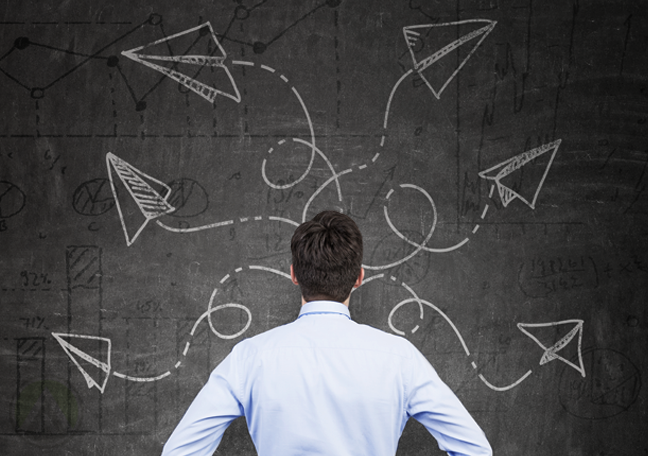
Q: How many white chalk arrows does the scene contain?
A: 6